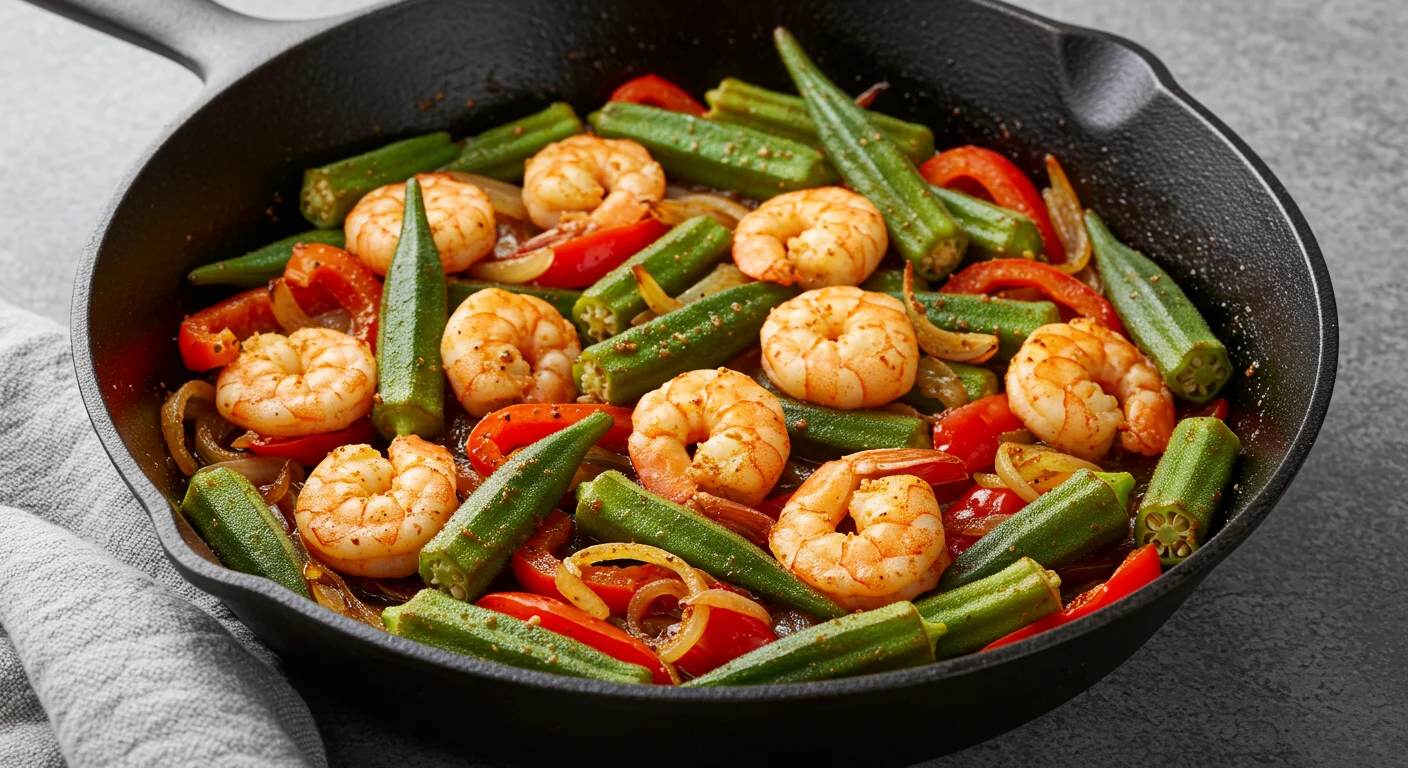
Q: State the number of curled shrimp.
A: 10